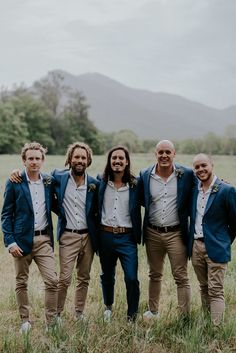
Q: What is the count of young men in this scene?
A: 5